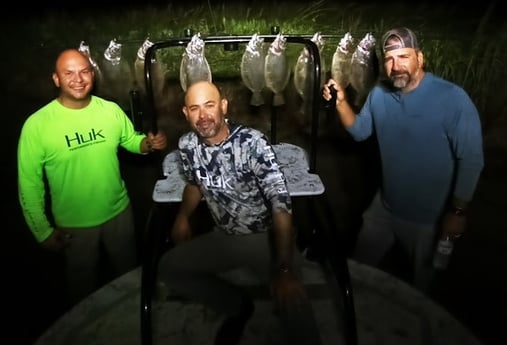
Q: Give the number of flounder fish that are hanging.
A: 9